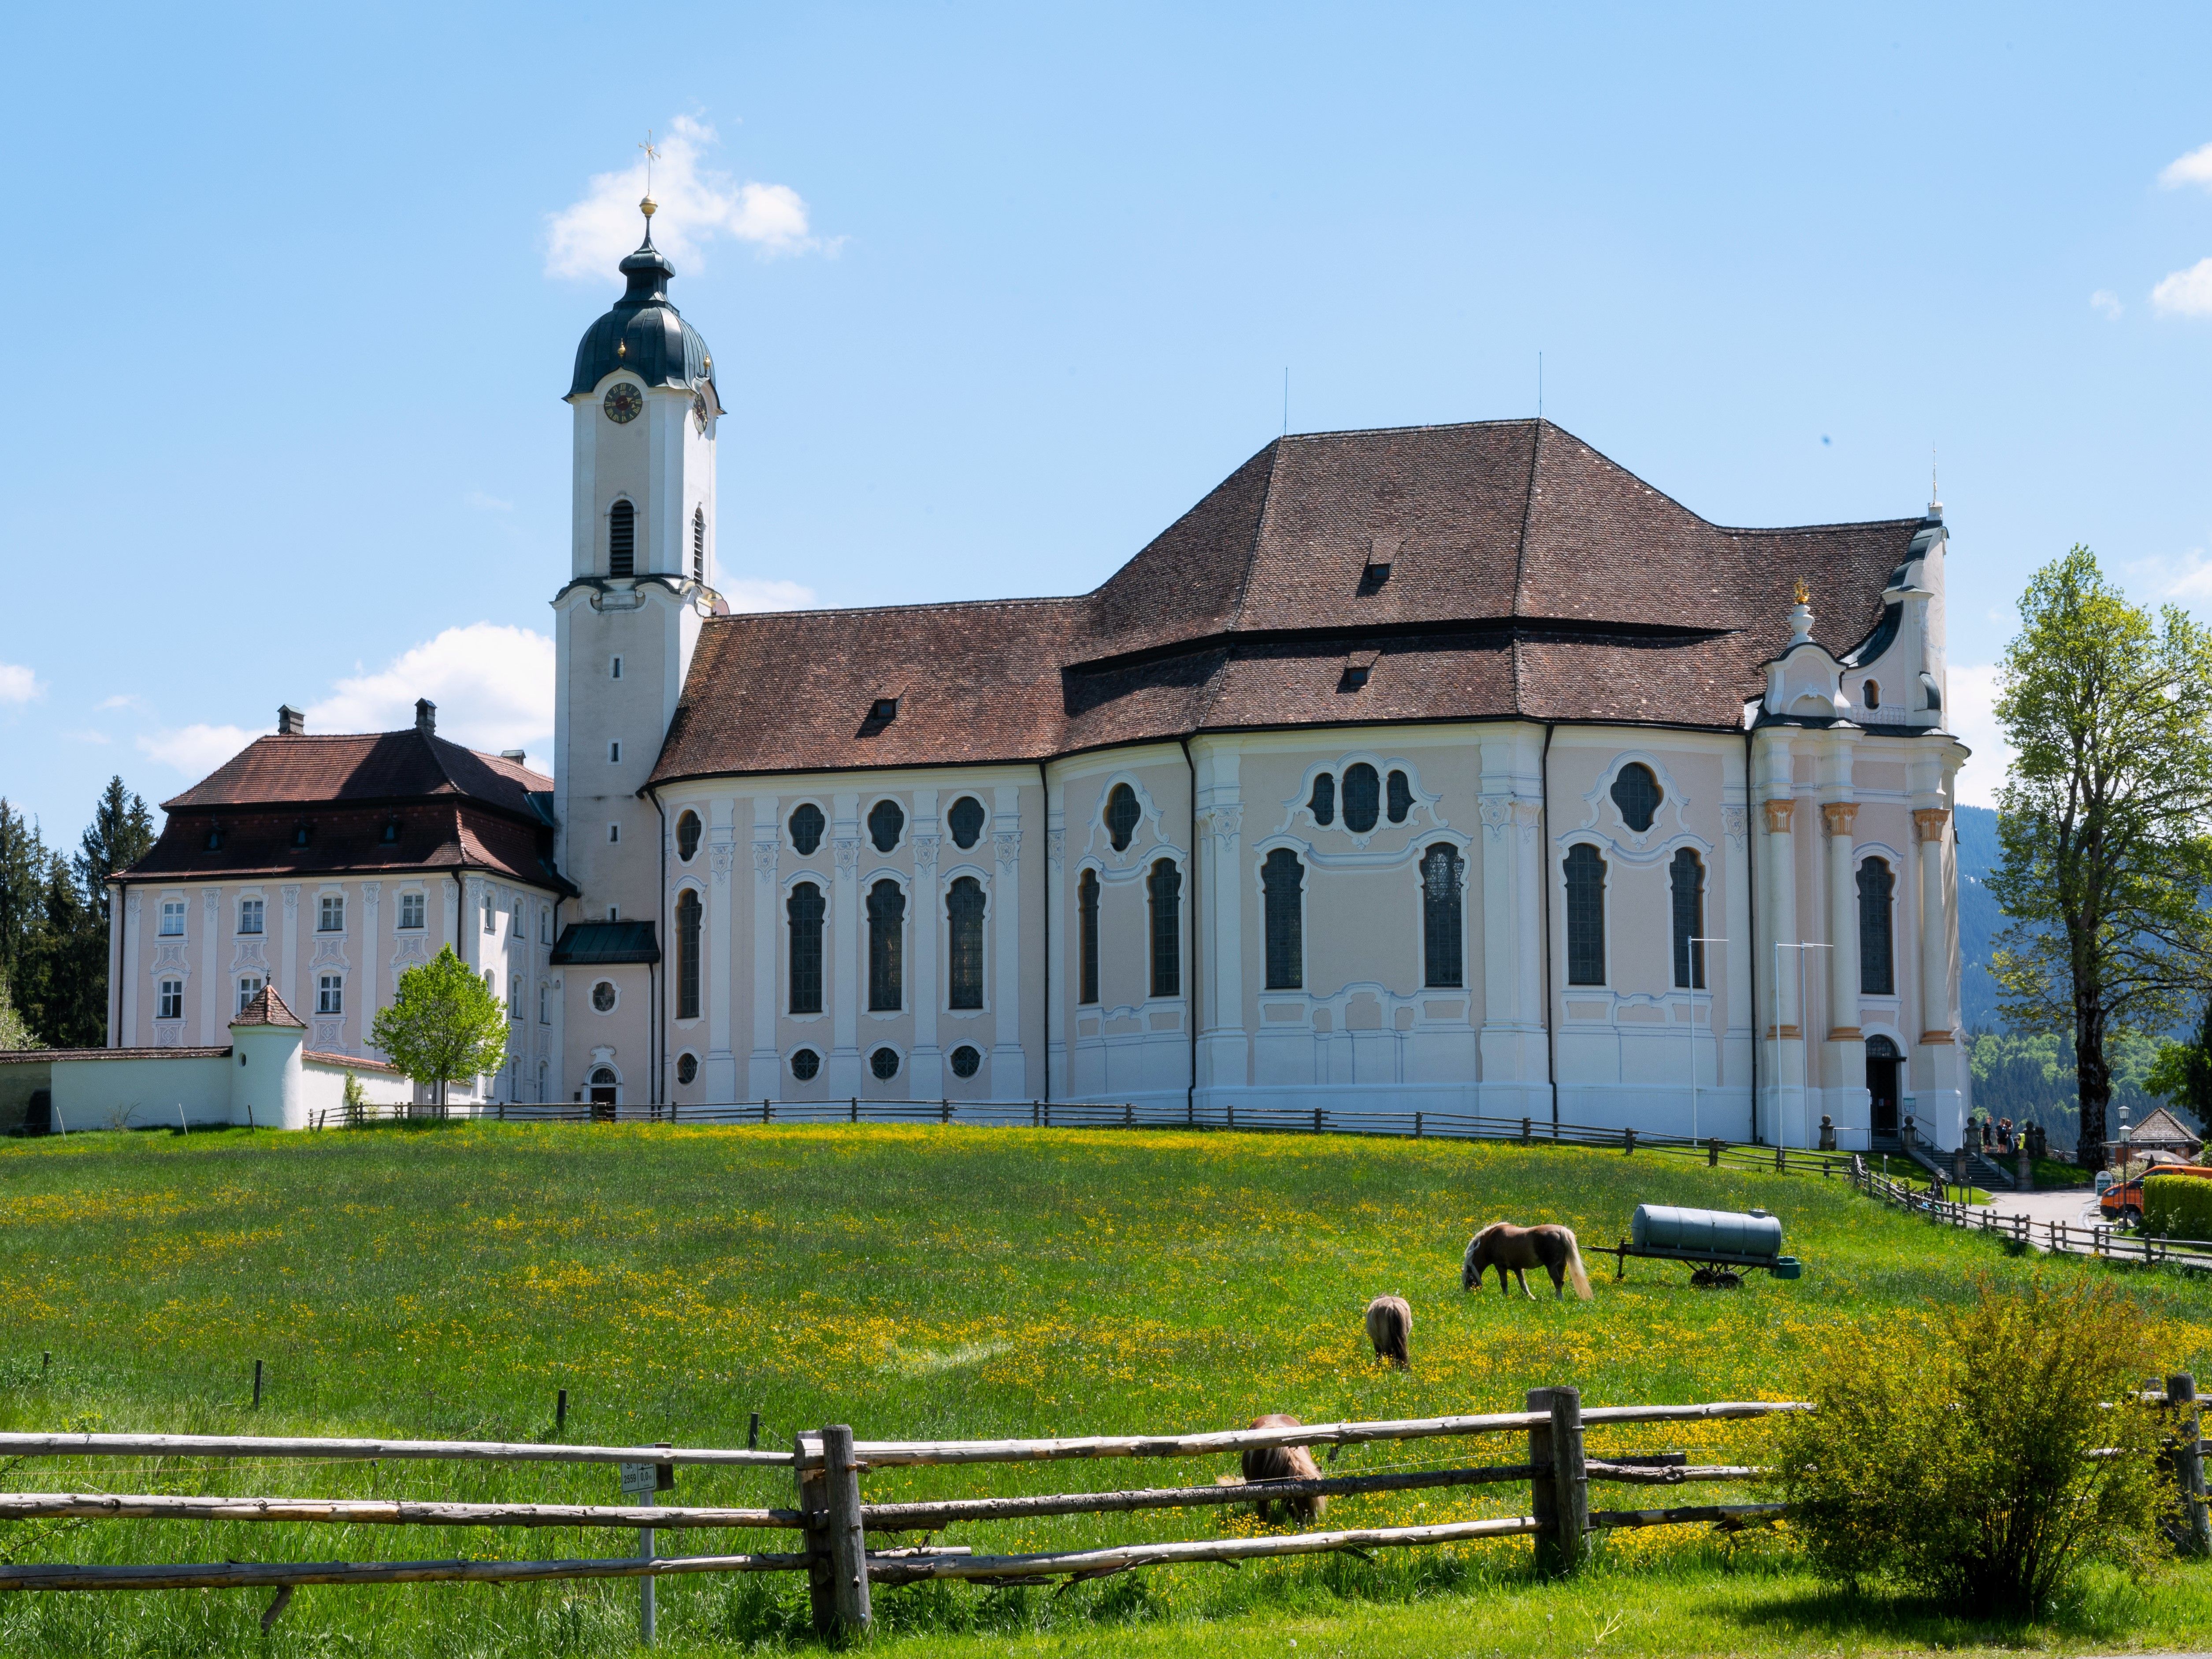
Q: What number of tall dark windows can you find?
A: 11